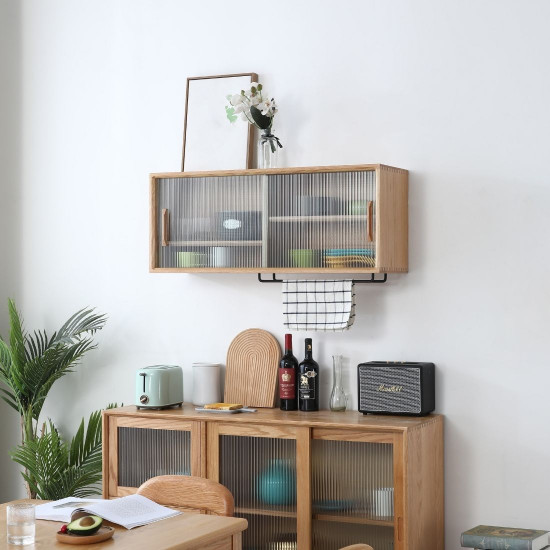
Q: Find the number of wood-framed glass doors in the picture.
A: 3